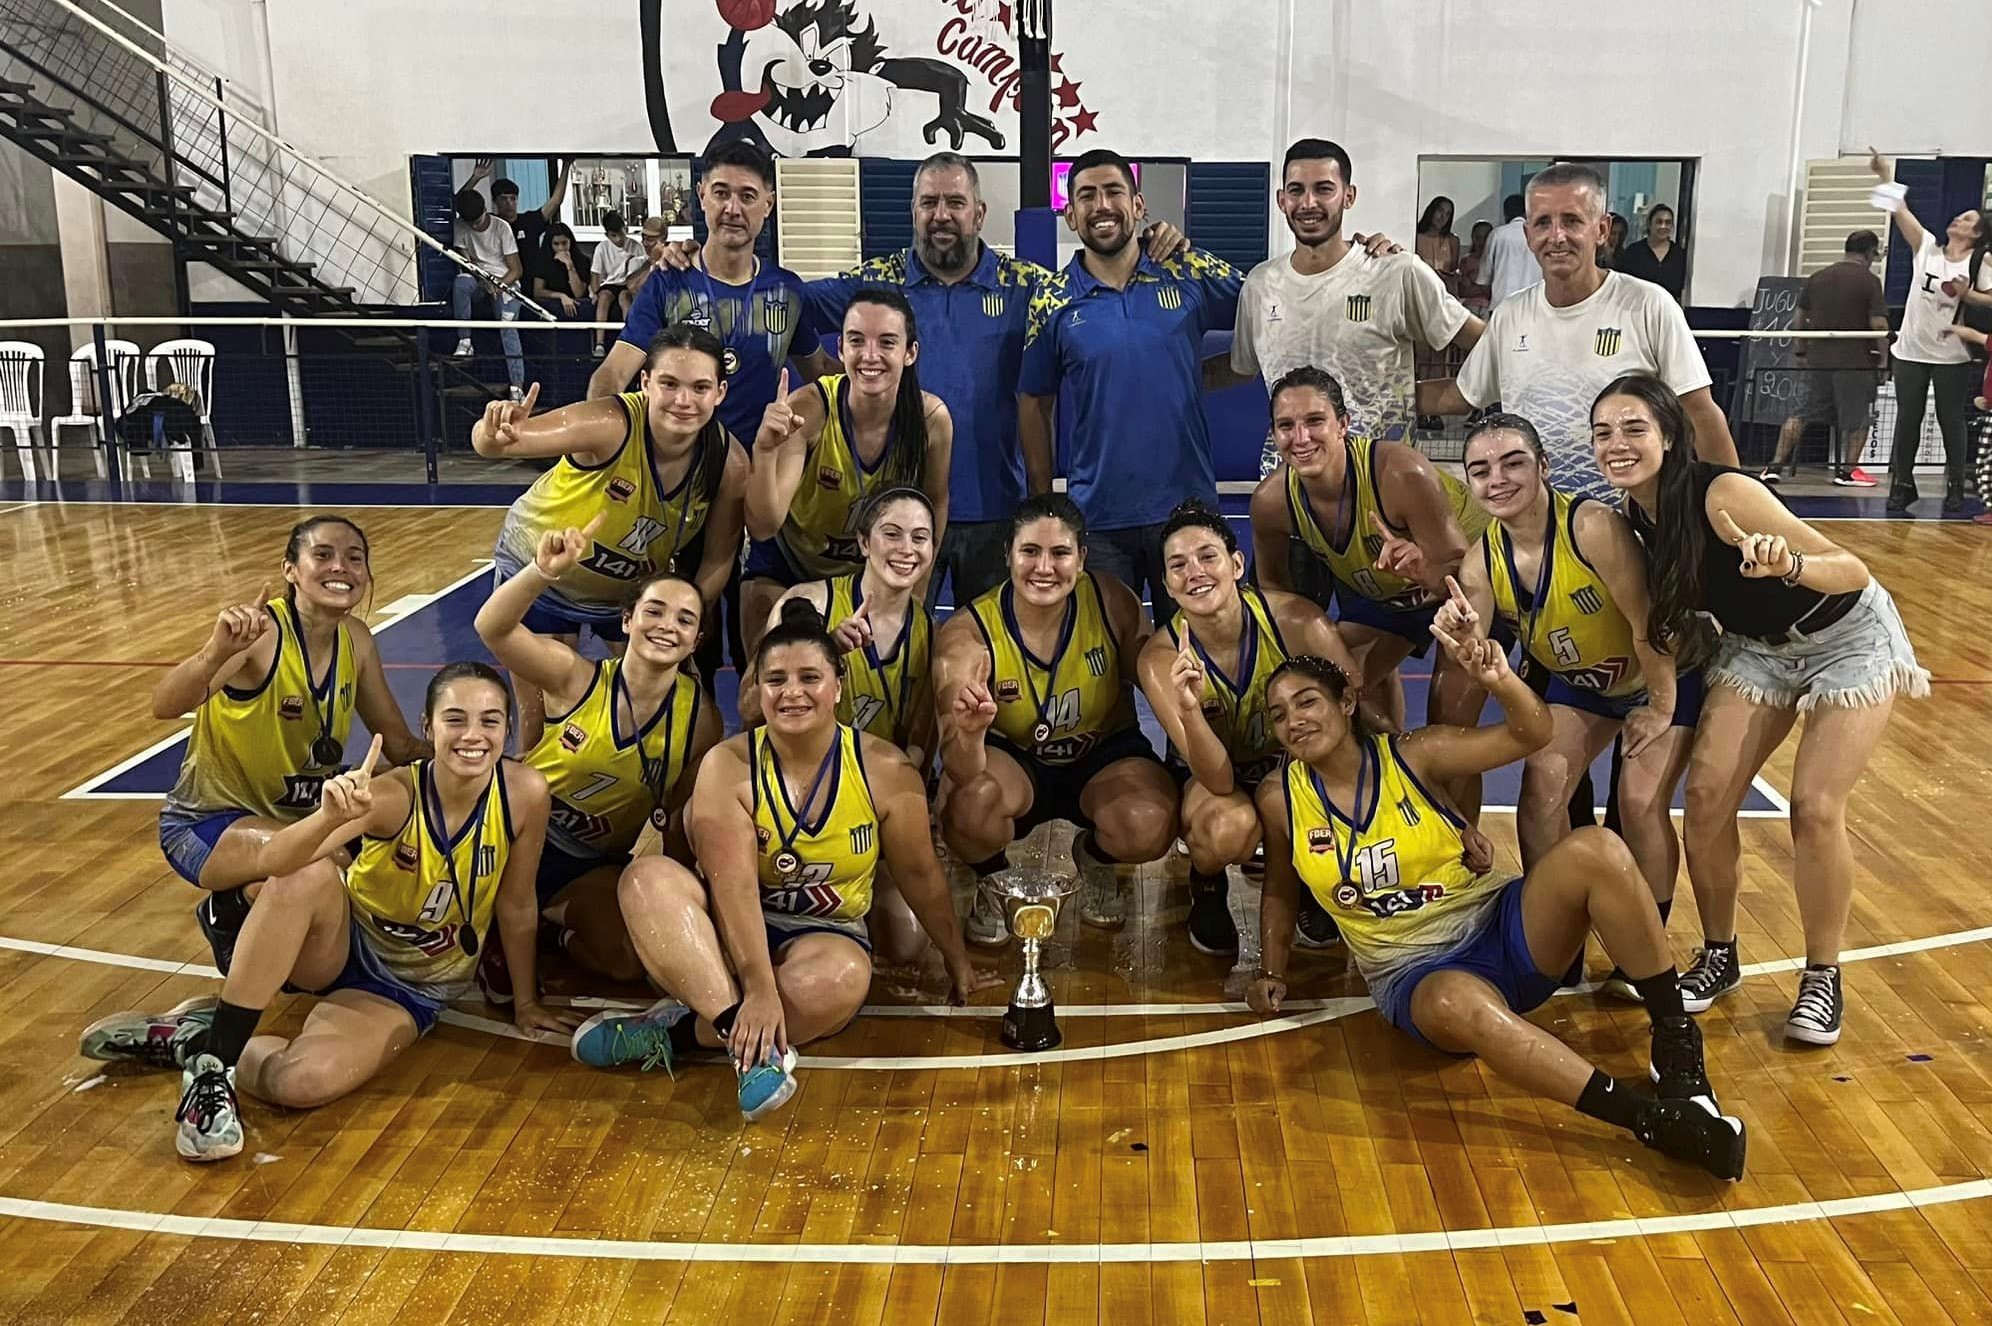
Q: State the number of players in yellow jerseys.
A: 12